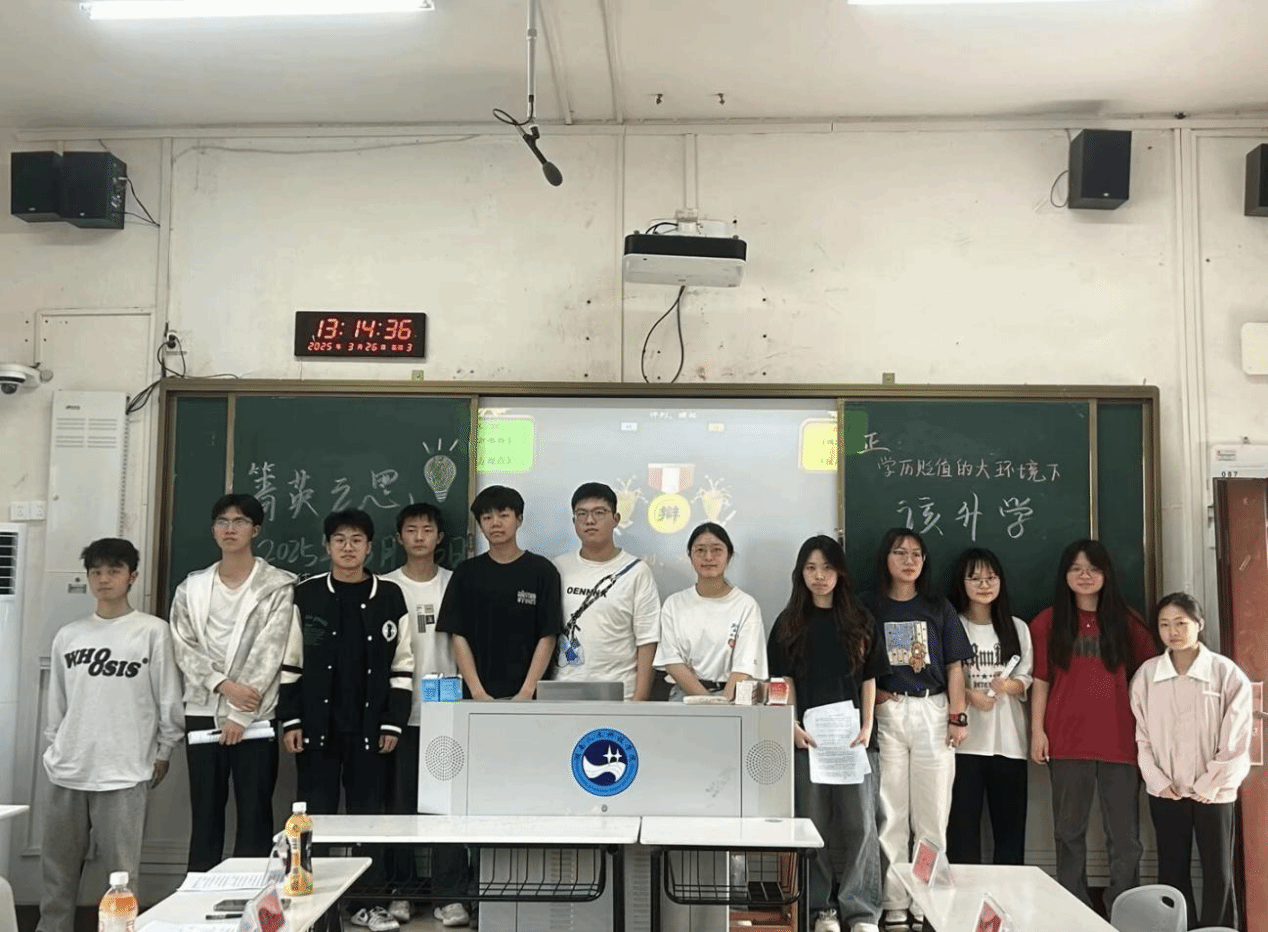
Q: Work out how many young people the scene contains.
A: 12